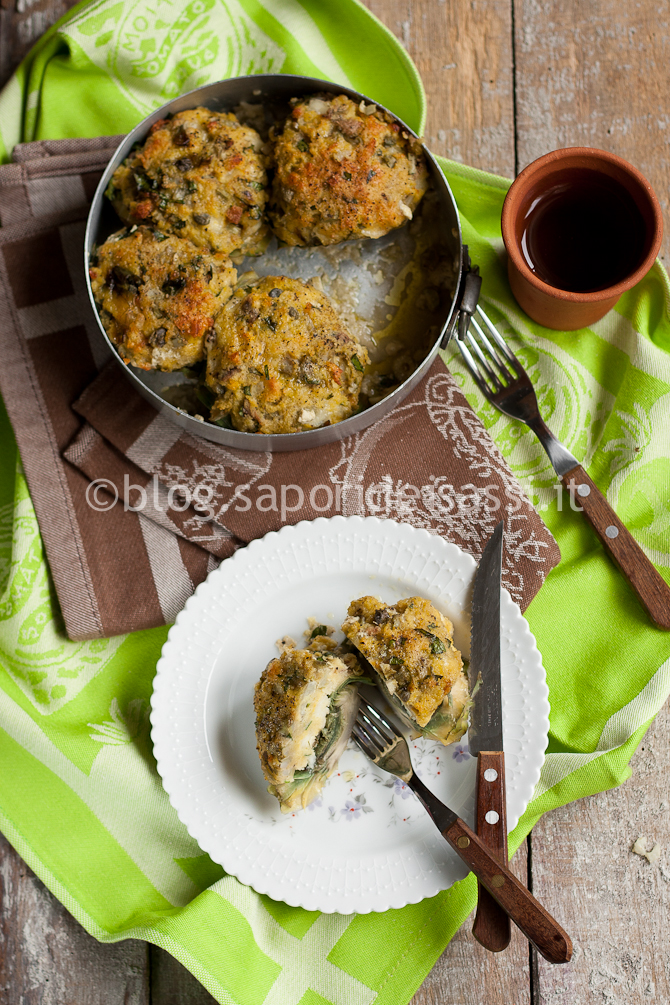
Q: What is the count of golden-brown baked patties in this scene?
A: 5